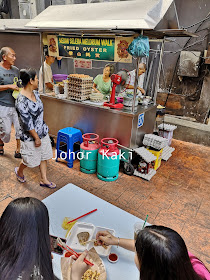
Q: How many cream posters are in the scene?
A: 2